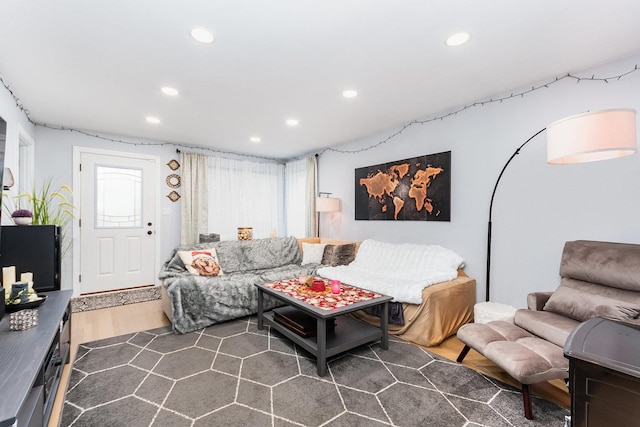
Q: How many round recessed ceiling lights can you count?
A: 7